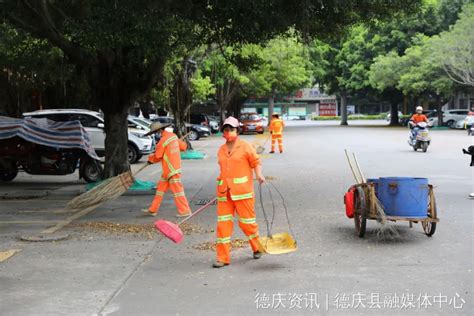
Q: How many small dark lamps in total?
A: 0